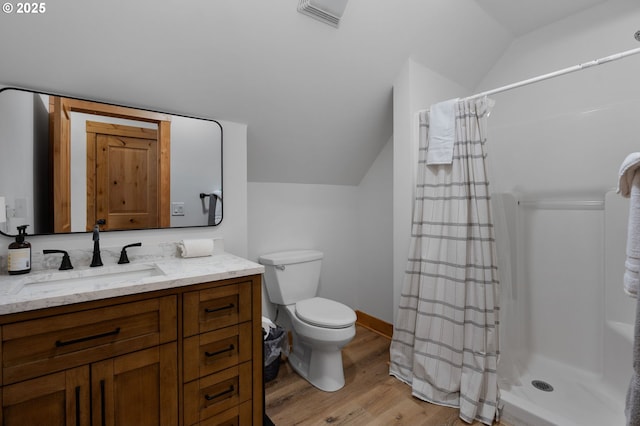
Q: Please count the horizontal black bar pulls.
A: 4